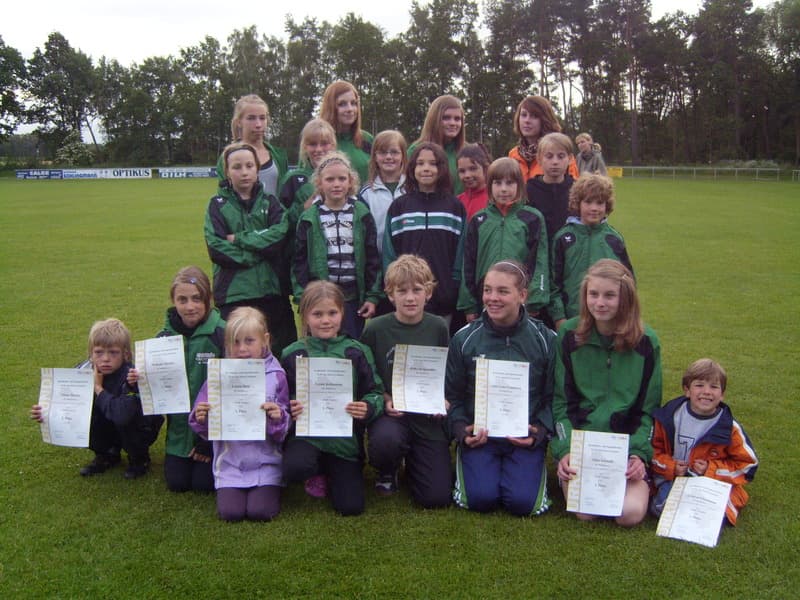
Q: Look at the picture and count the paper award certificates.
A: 8